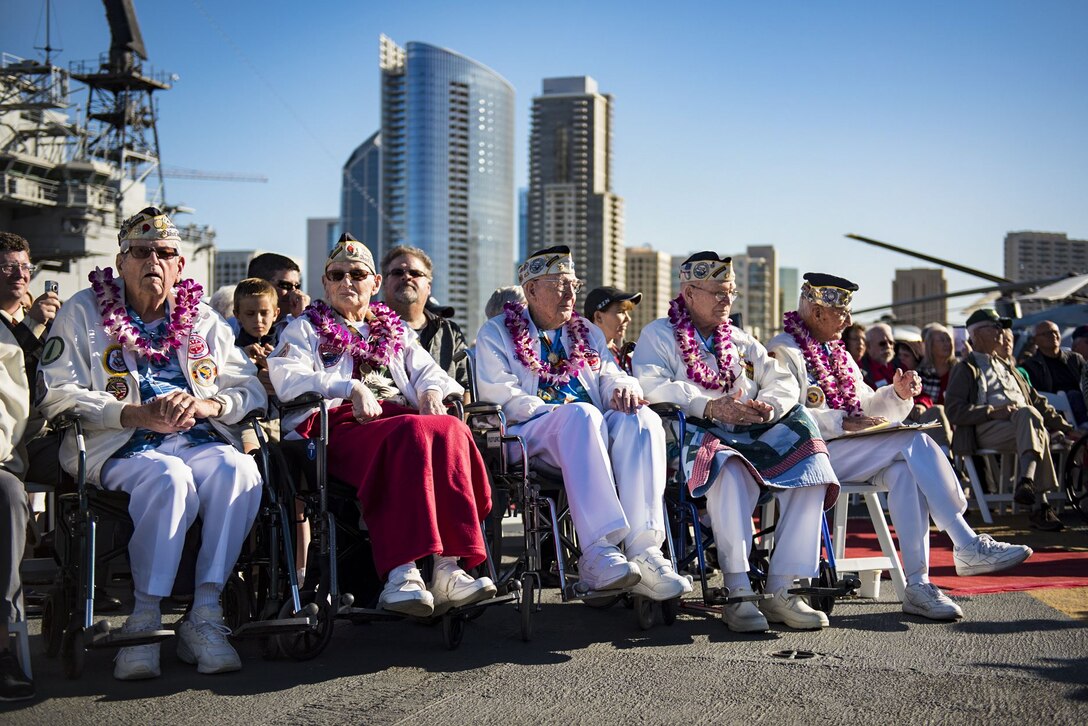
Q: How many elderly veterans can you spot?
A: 5